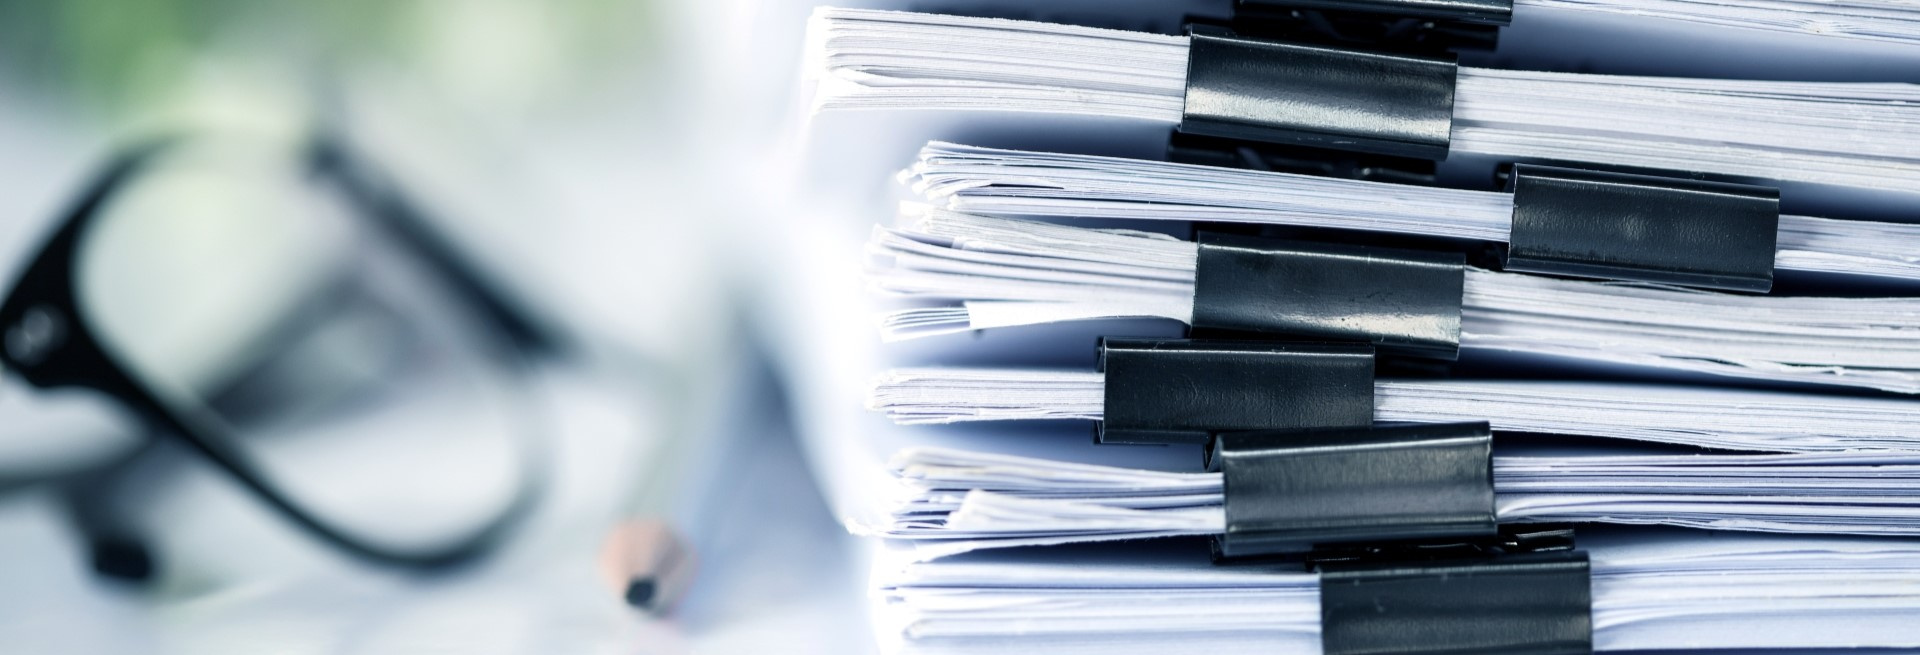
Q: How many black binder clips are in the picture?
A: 7